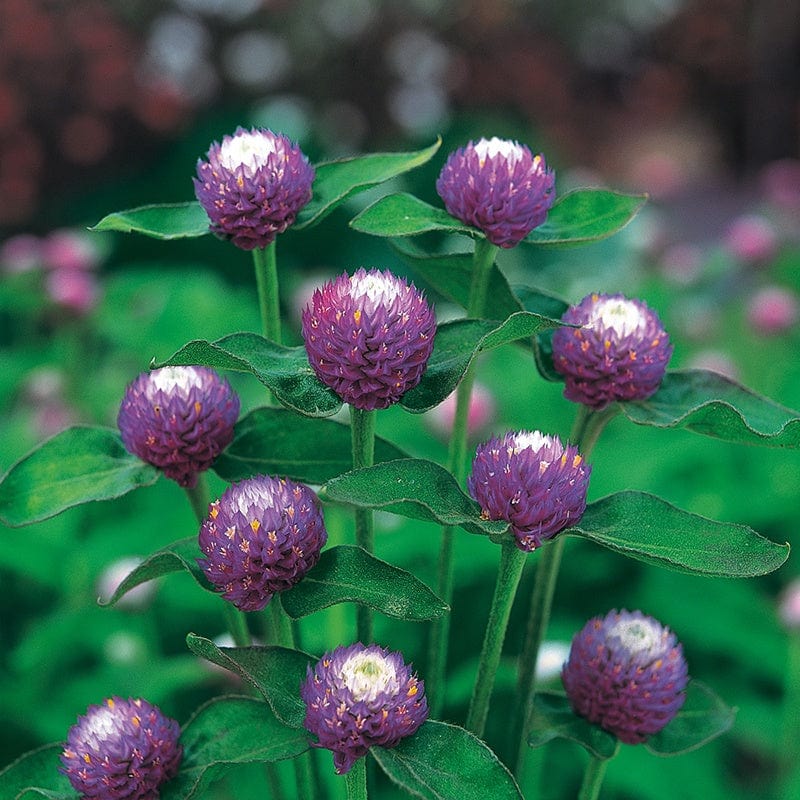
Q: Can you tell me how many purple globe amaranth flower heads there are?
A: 10